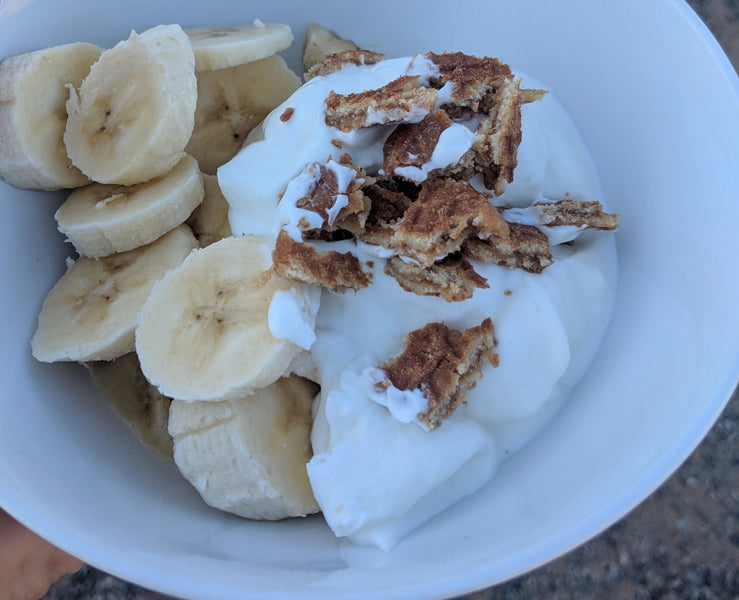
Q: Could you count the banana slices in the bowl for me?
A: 11